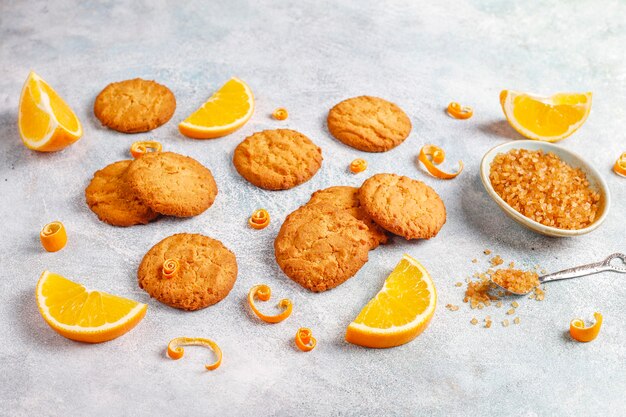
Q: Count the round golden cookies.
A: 9